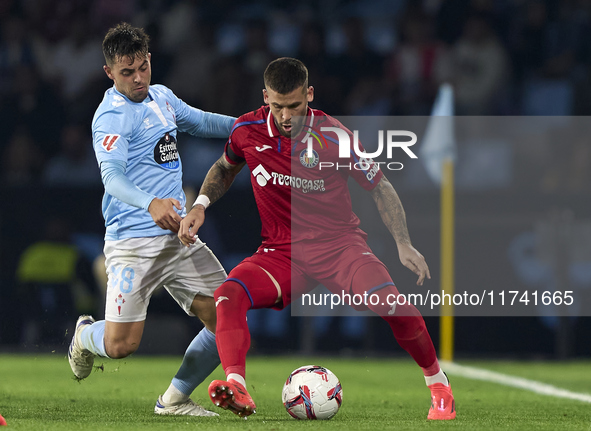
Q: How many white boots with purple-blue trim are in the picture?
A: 2